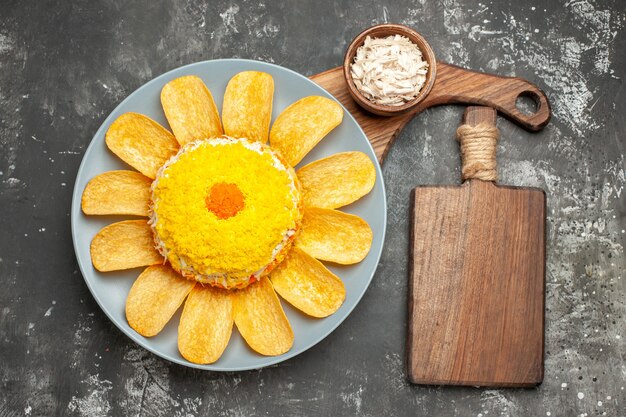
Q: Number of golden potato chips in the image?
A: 12